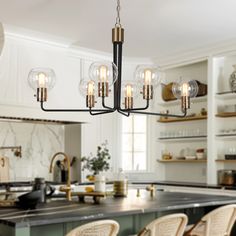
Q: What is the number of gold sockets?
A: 6